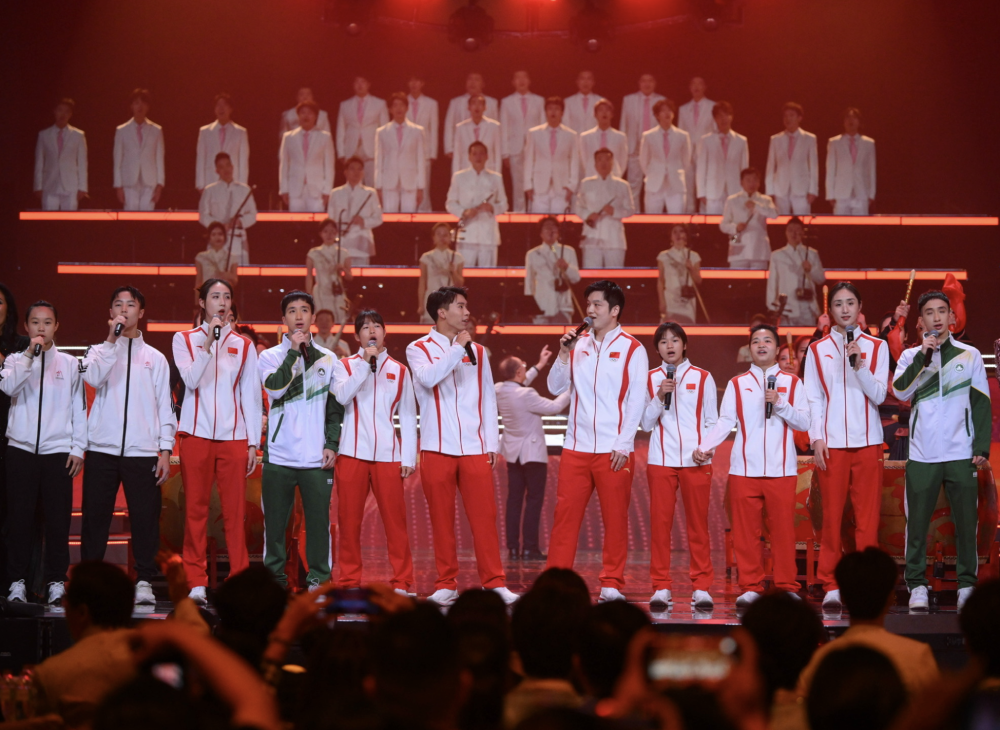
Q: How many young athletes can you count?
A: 11